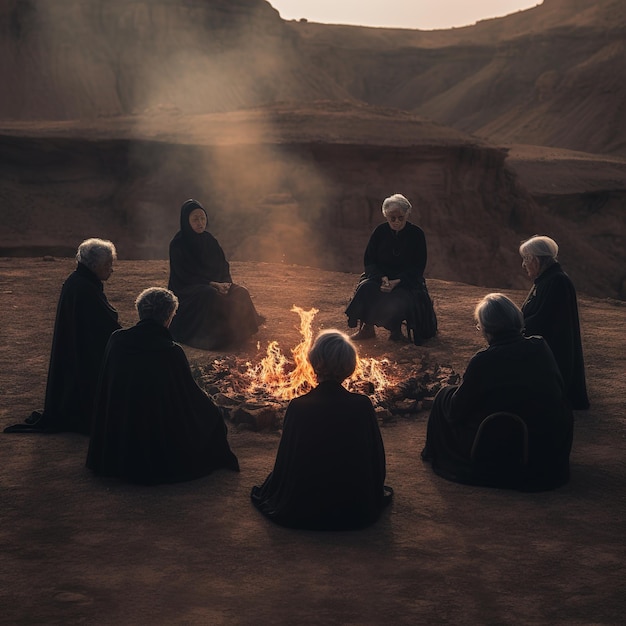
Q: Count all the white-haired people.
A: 6